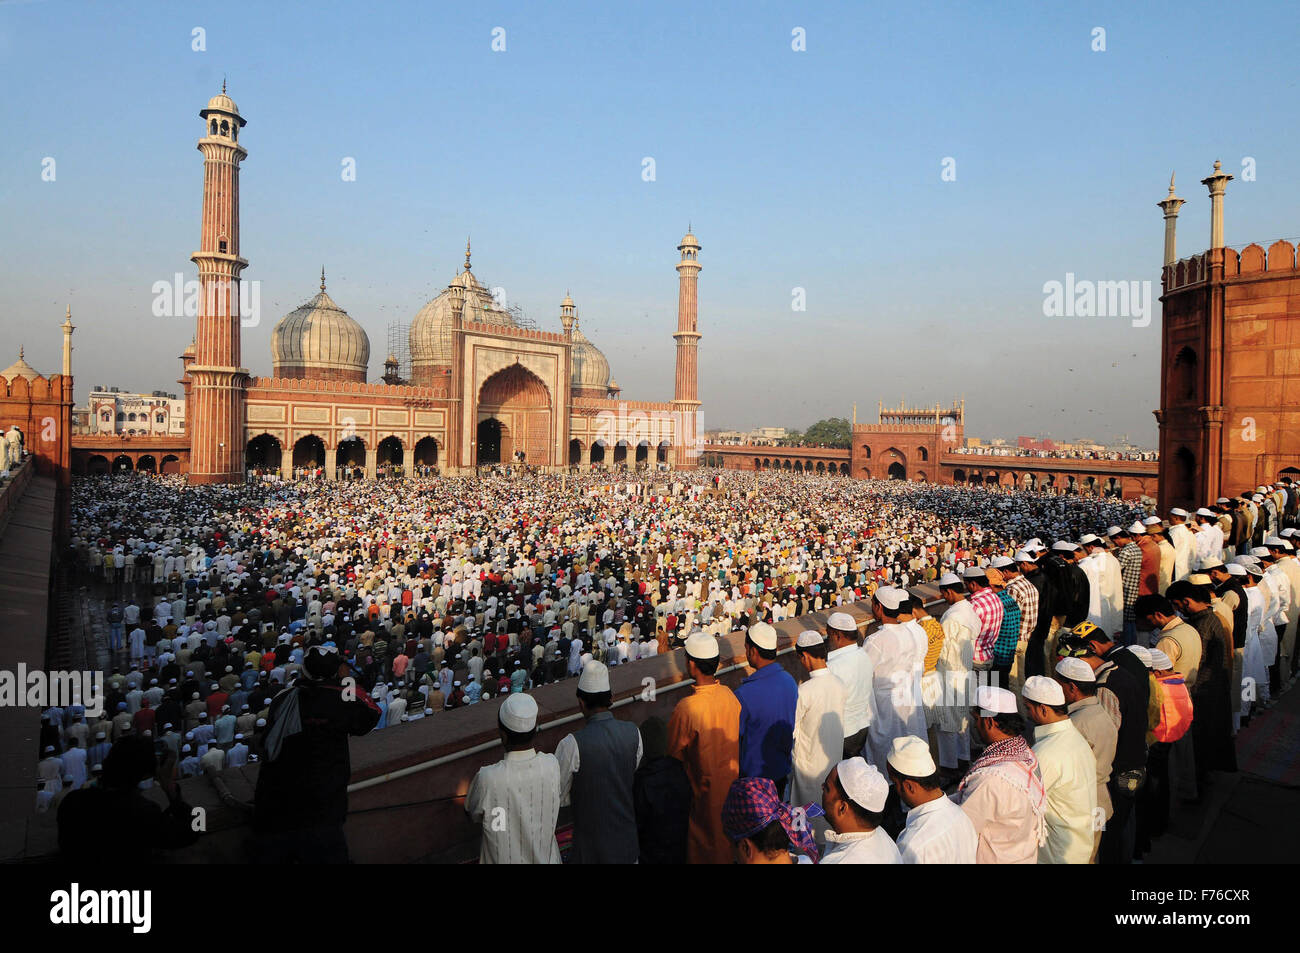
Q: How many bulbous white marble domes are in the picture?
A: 3